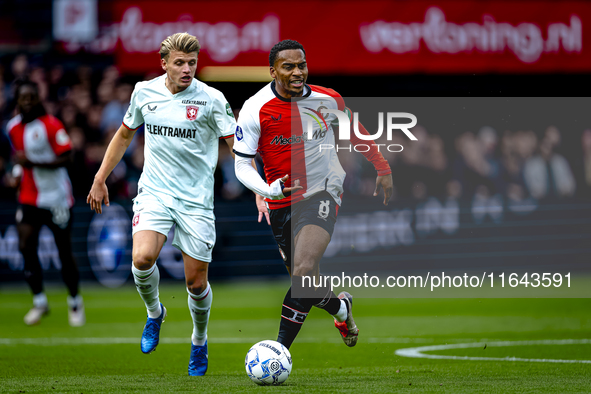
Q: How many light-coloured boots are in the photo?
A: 2